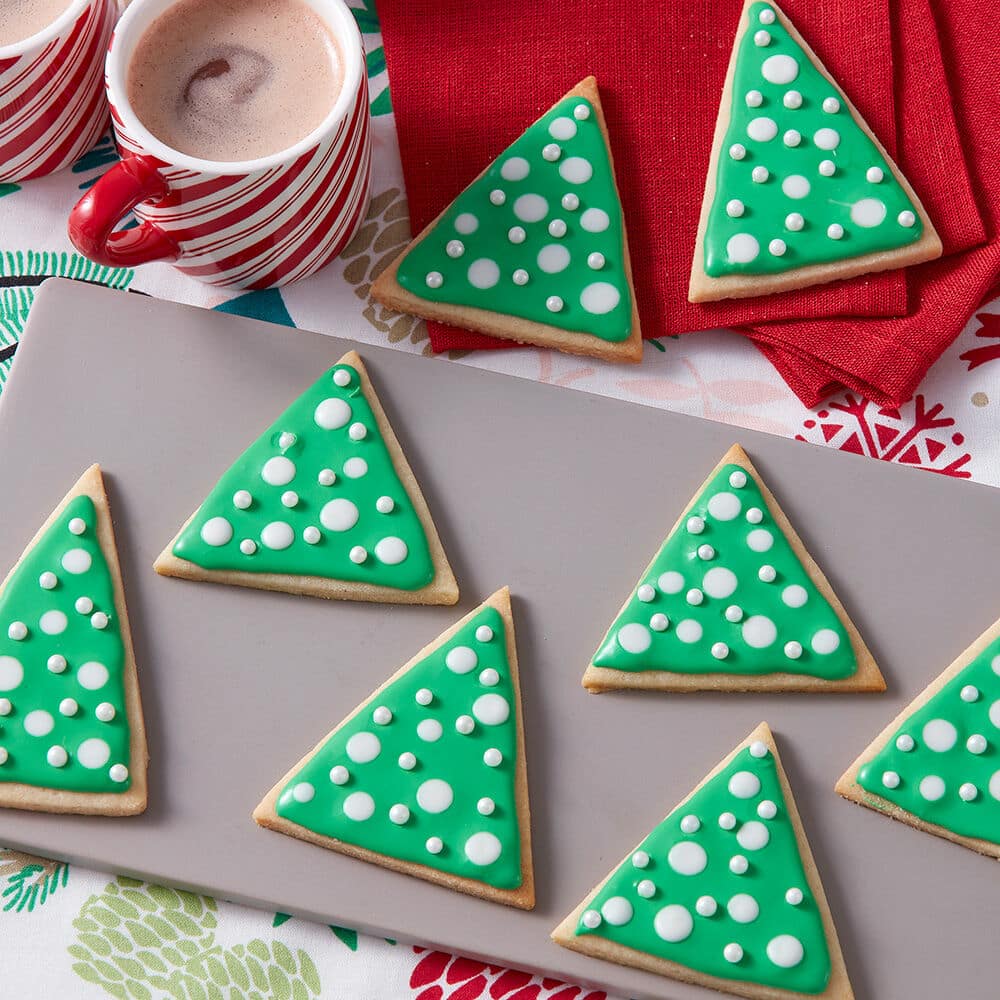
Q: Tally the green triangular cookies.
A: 8